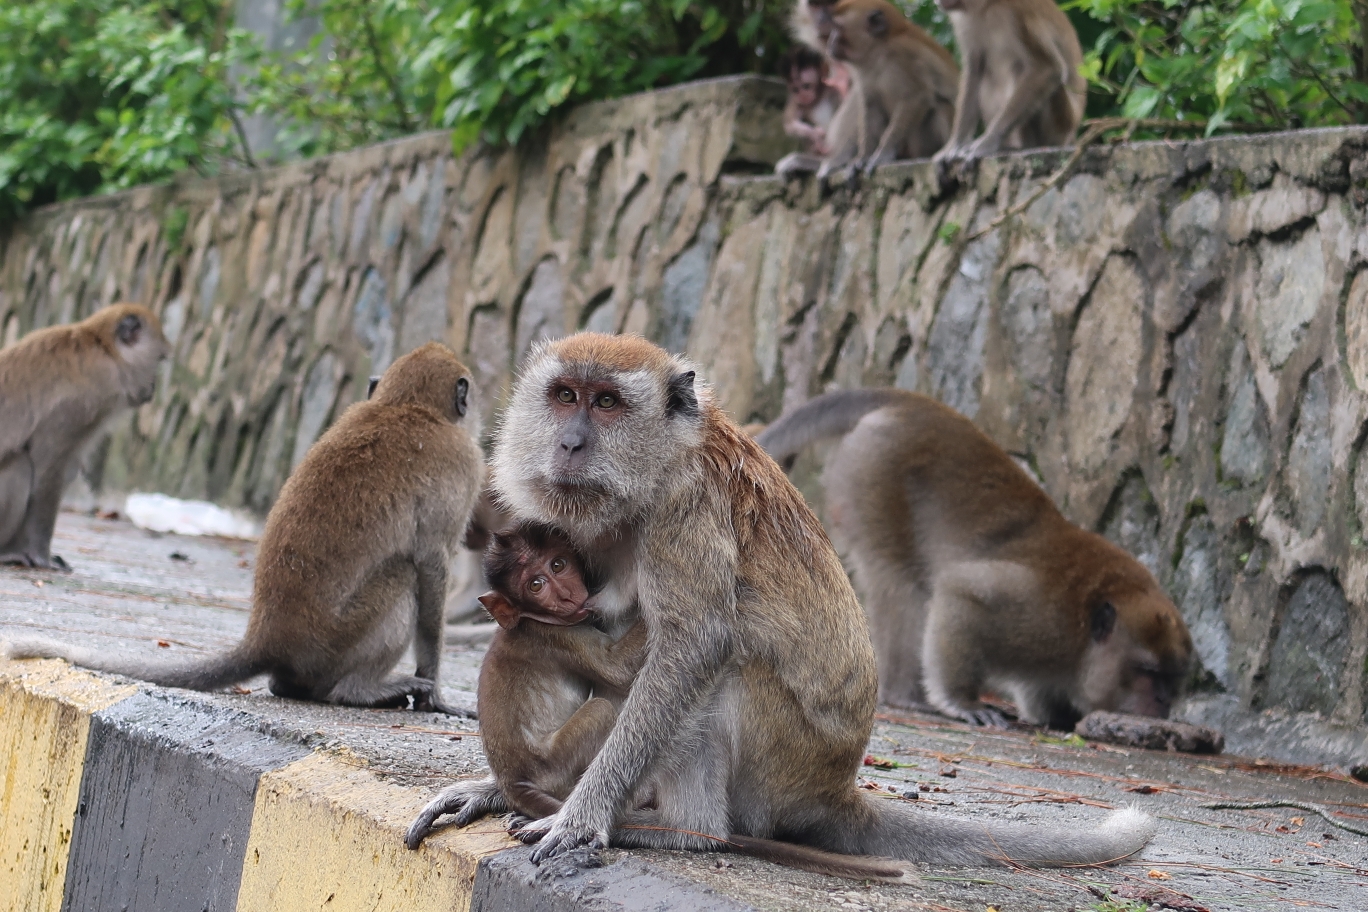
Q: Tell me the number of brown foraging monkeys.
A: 1